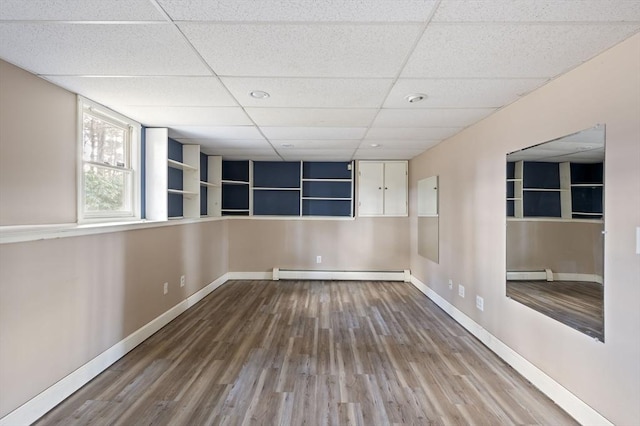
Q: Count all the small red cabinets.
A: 0